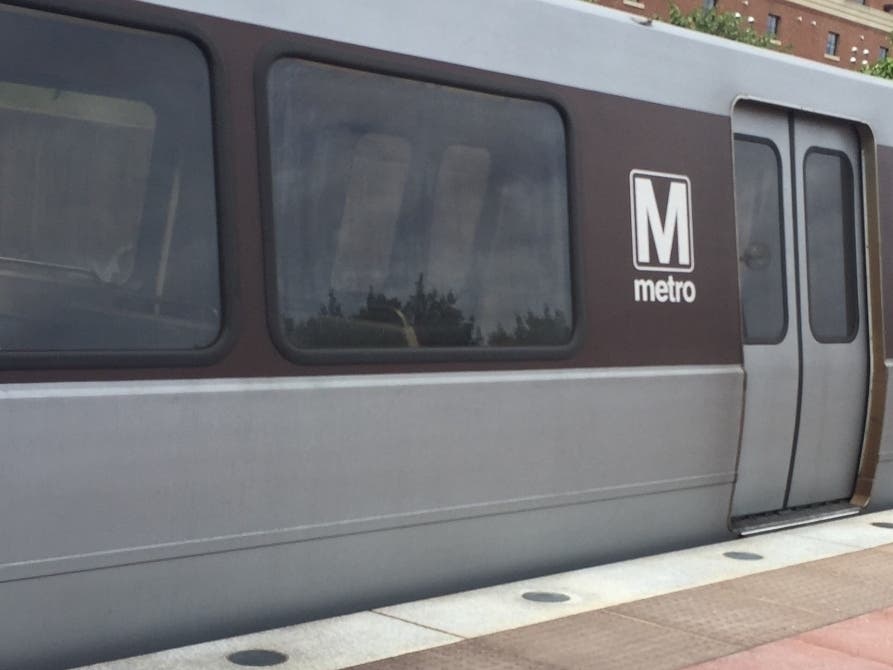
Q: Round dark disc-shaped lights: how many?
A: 4